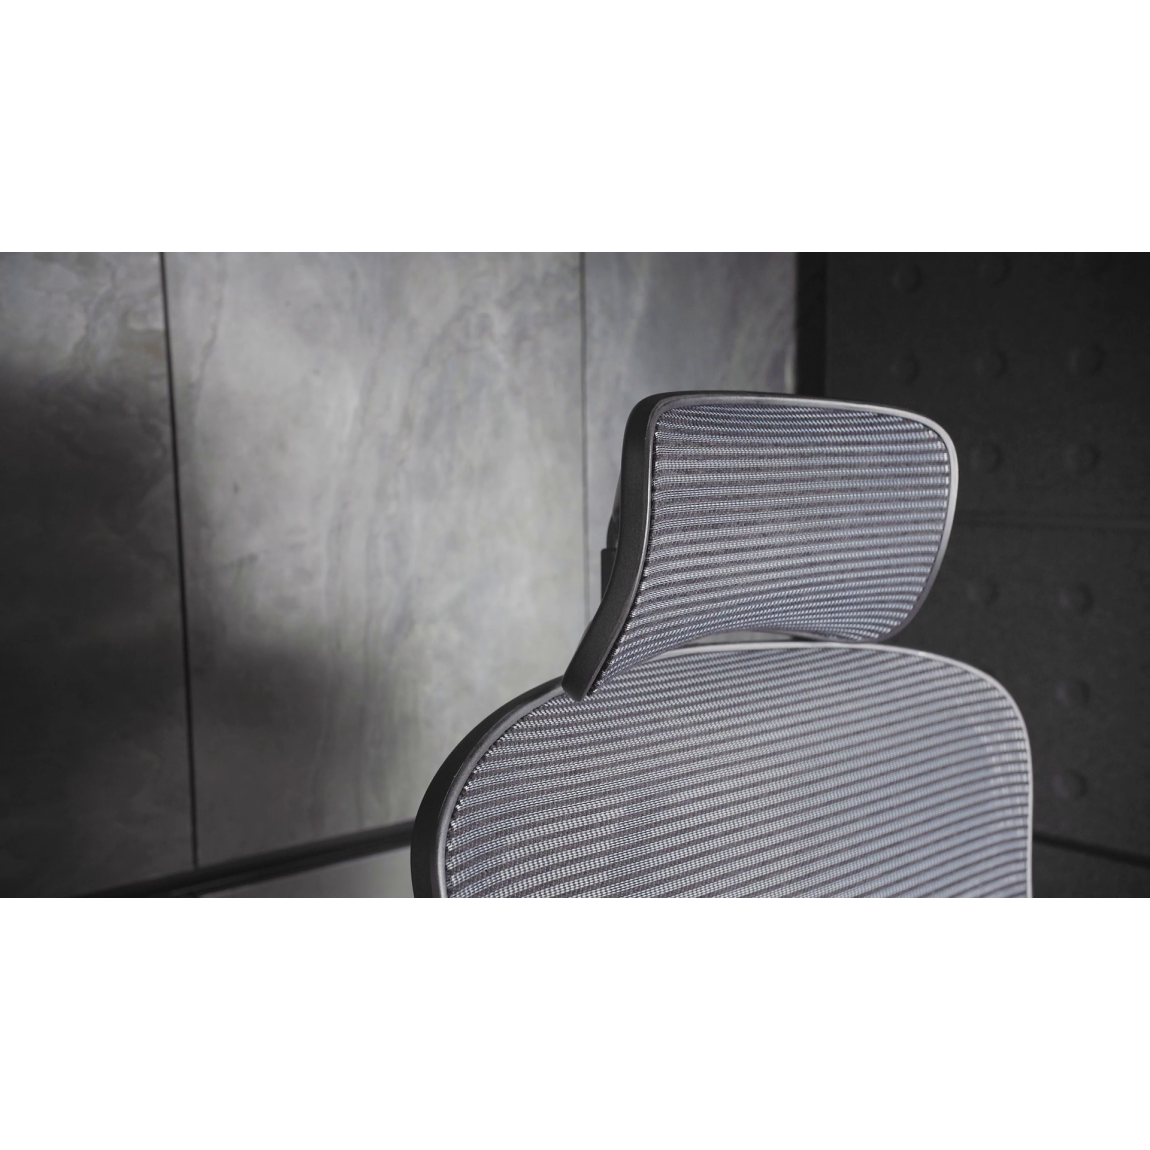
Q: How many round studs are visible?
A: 11